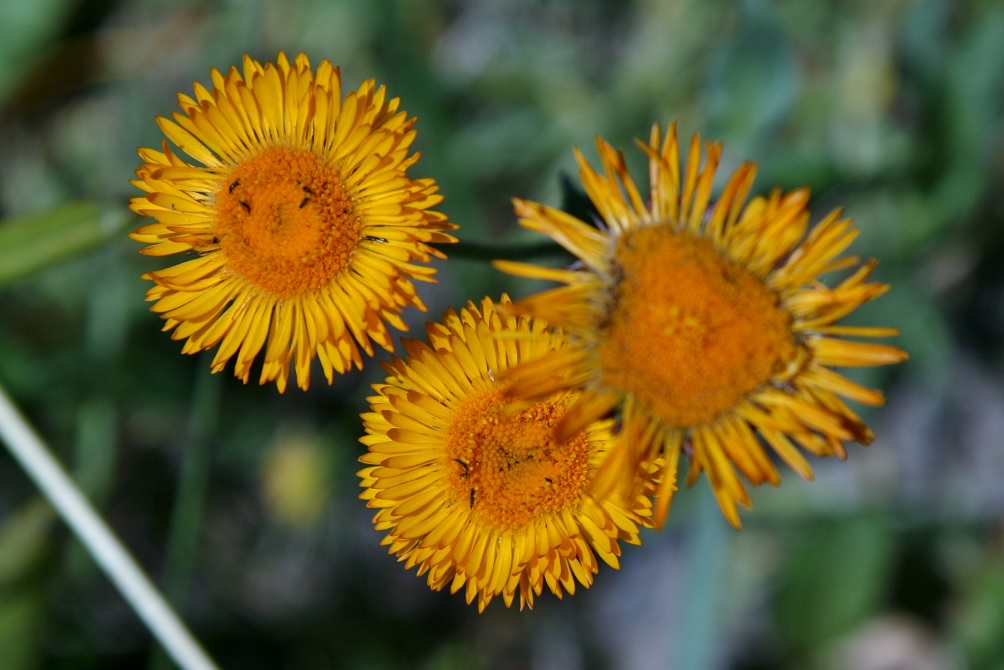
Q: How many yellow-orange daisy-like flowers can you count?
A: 3